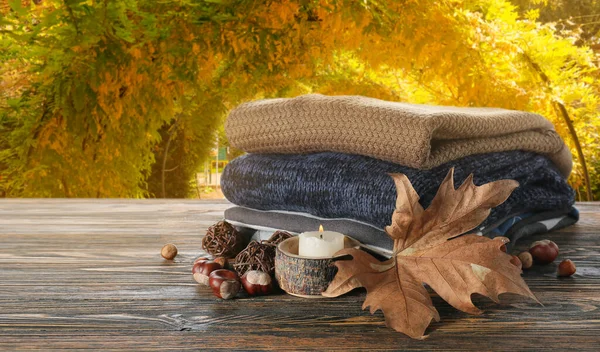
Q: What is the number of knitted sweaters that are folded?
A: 2